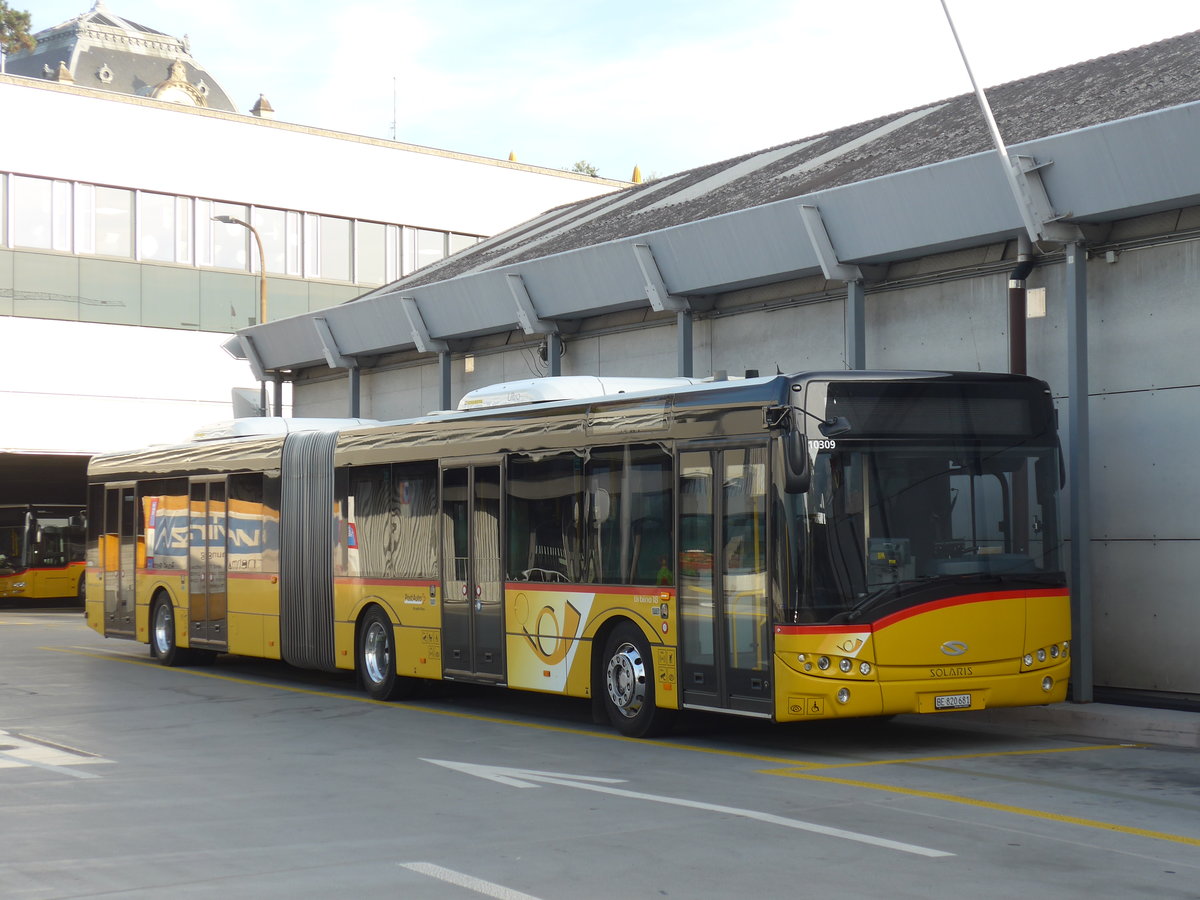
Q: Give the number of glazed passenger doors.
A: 4